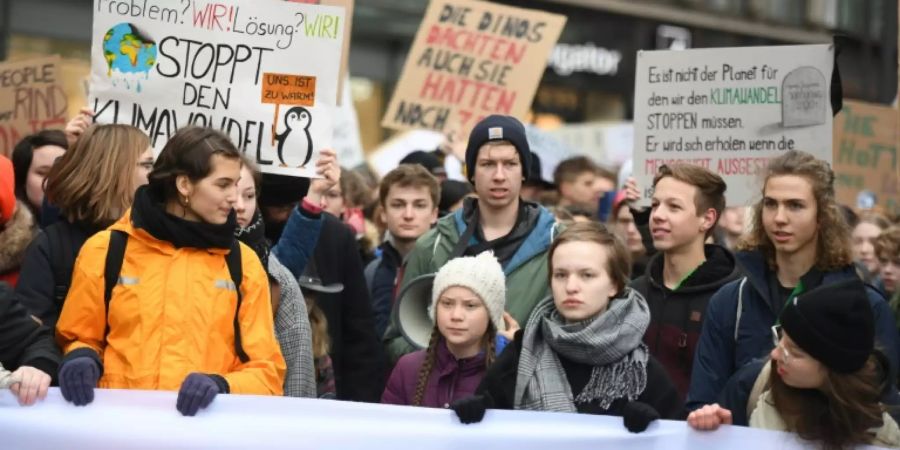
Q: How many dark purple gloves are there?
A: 2